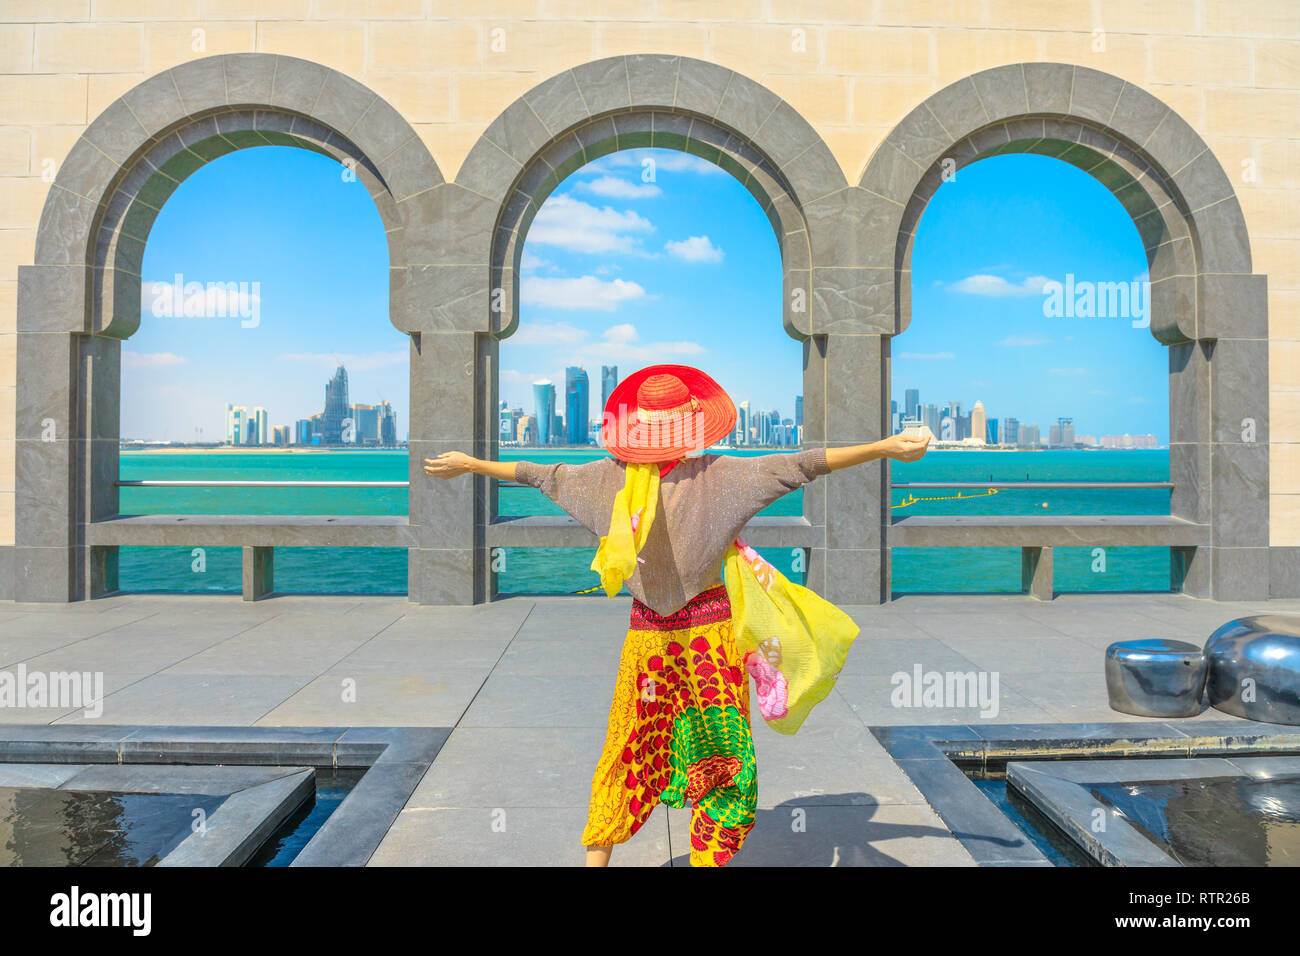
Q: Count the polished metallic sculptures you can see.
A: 2